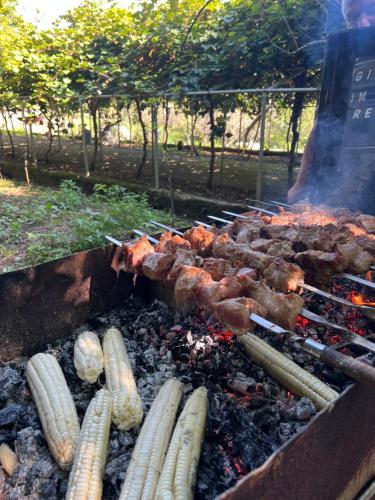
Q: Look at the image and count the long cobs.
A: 6